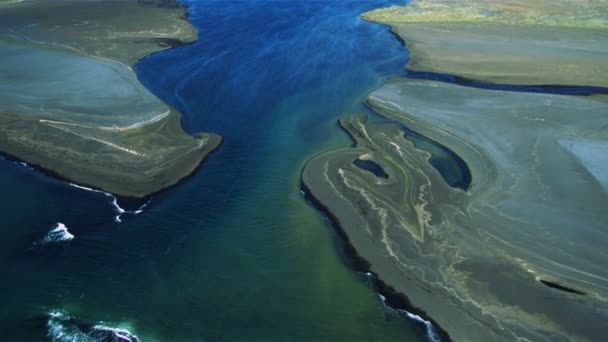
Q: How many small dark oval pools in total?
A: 2